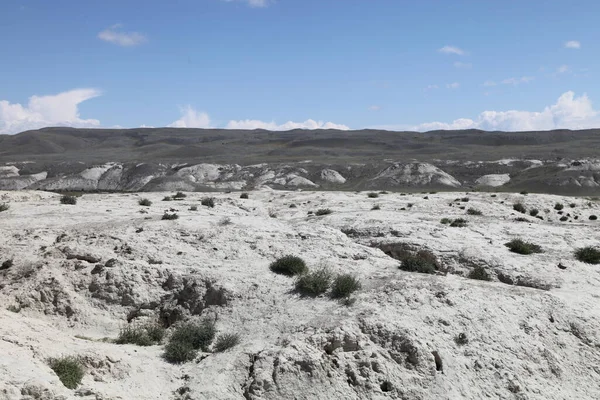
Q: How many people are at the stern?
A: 0